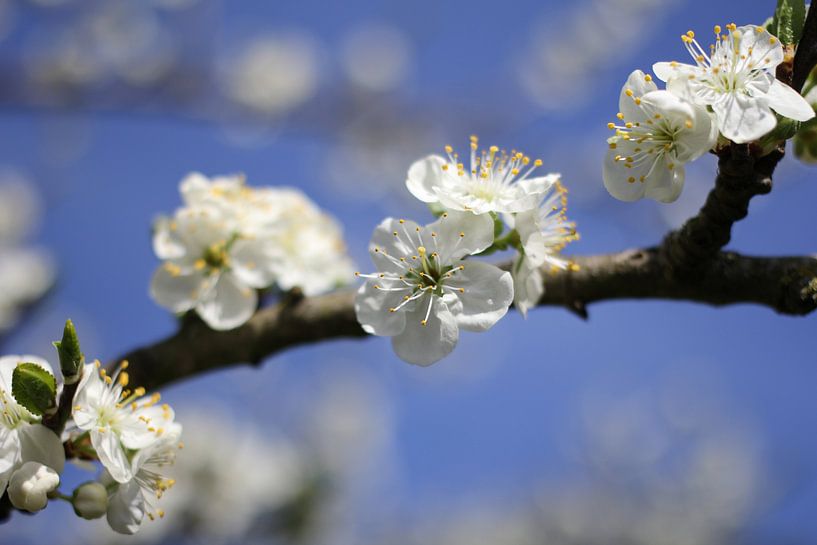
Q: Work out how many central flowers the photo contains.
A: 3